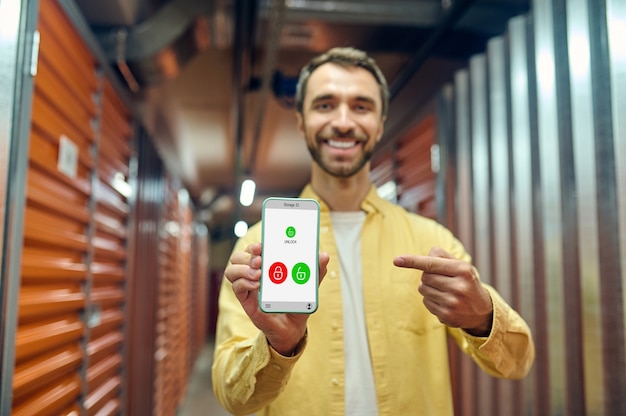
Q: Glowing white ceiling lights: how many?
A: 2